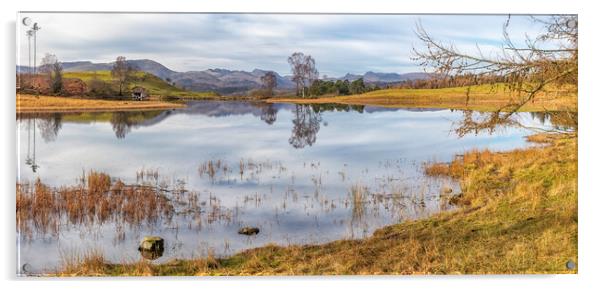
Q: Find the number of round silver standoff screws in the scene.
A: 4